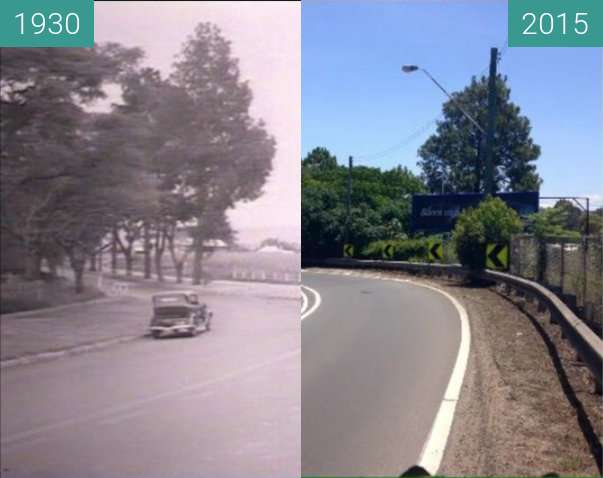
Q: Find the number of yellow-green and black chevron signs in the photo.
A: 4